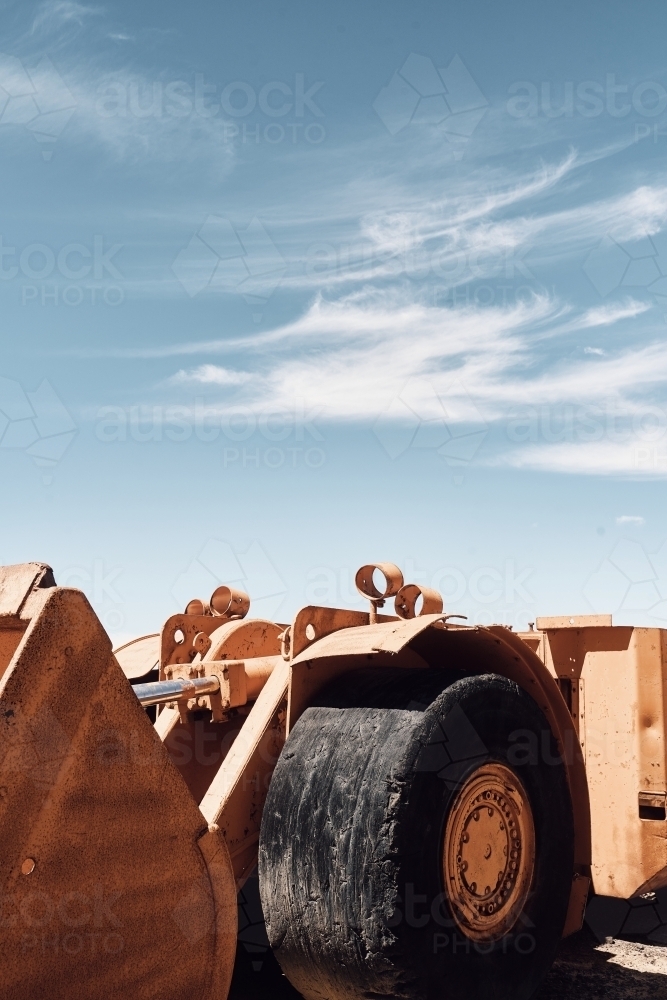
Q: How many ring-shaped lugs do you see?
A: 4